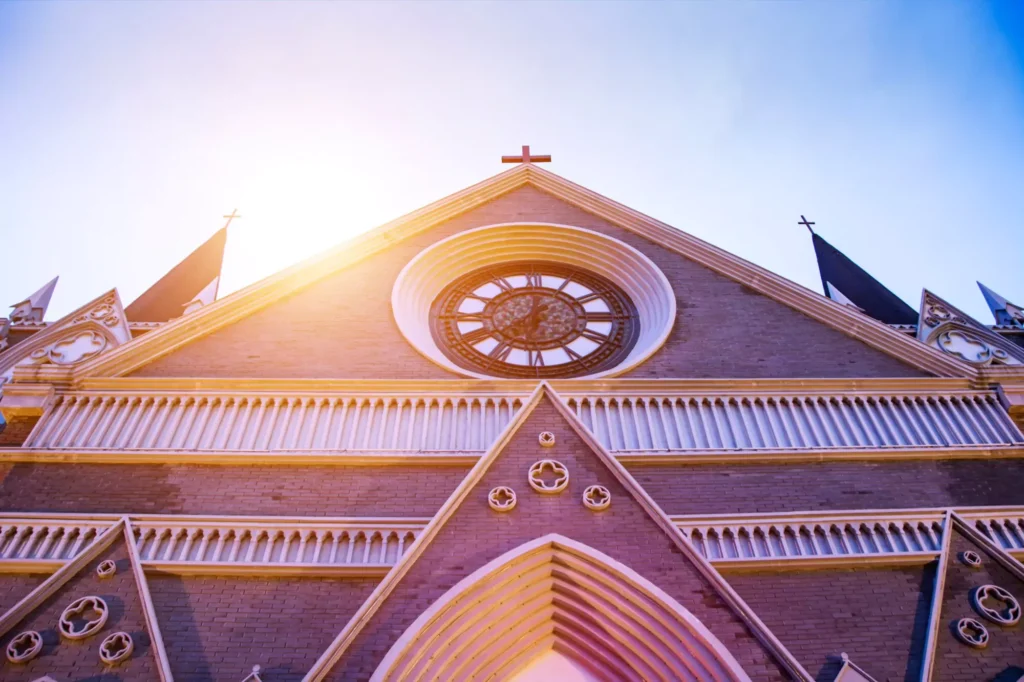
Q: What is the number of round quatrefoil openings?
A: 11